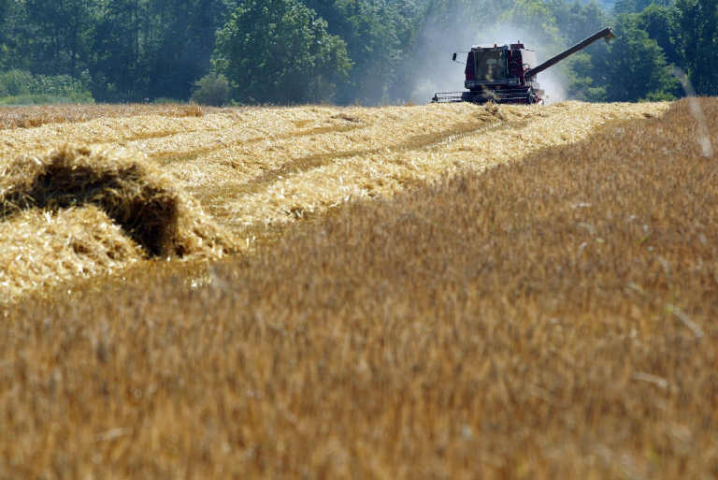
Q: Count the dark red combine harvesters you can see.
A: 1